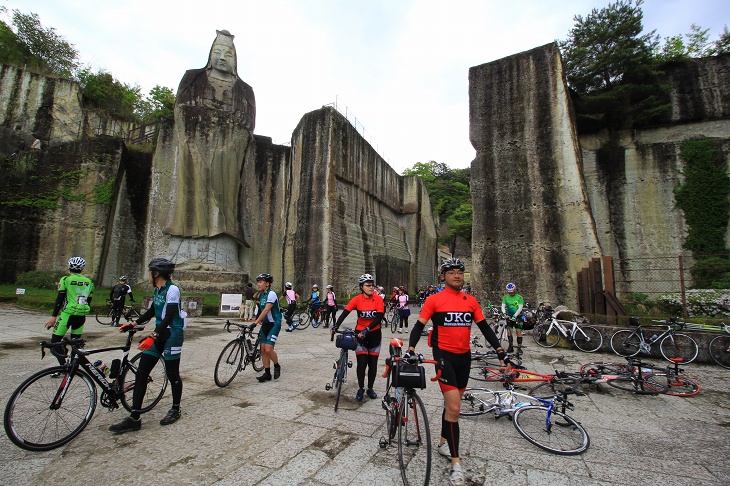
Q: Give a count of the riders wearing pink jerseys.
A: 3